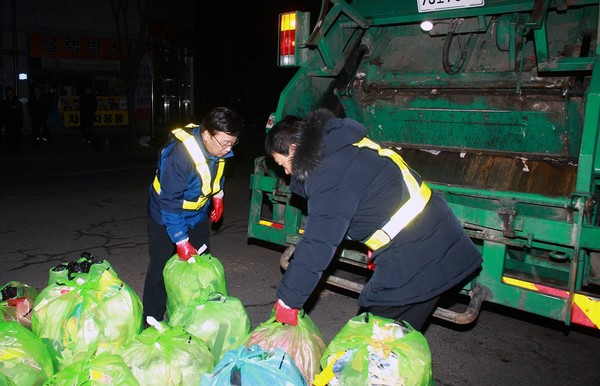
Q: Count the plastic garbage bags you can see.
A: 11